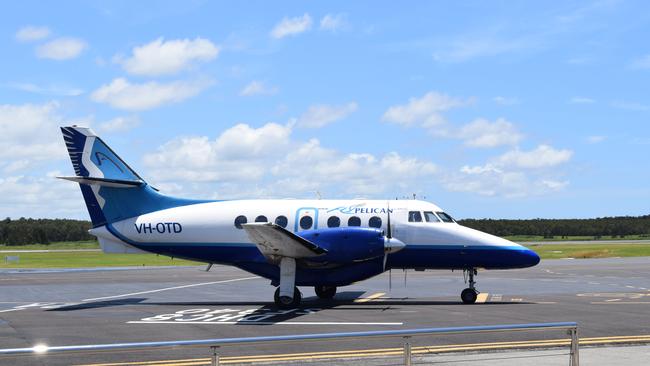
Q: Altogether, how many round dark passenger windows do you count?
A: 7